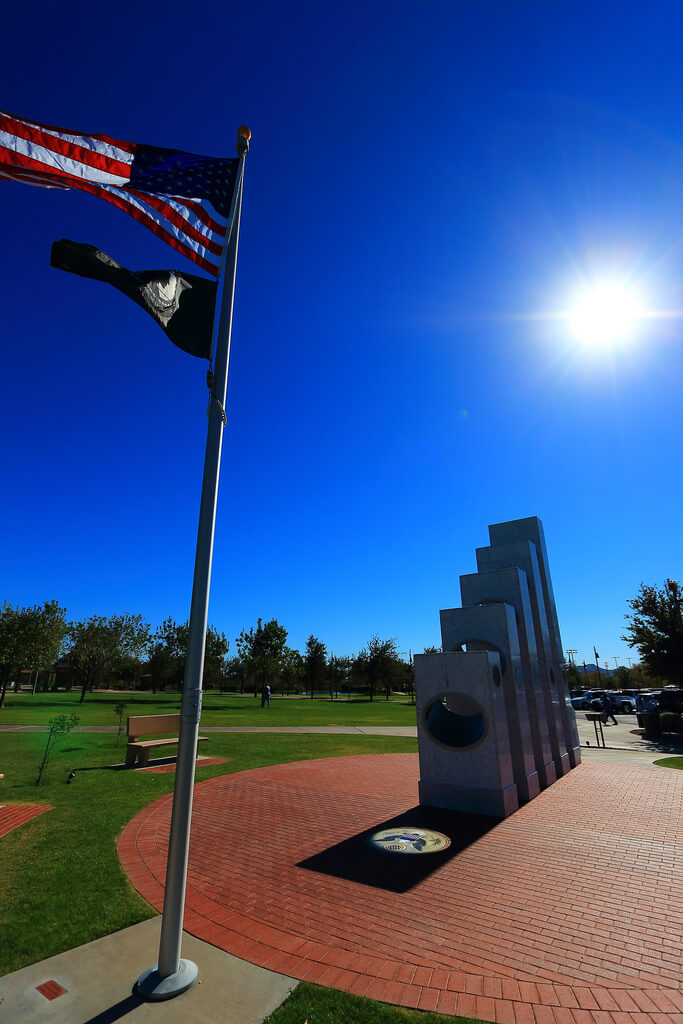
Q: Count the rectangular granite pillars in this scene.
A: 5